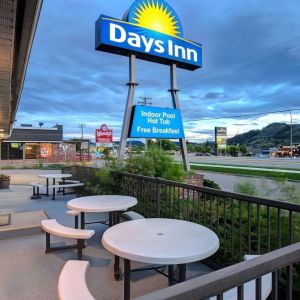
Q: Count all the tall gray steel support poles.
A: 2